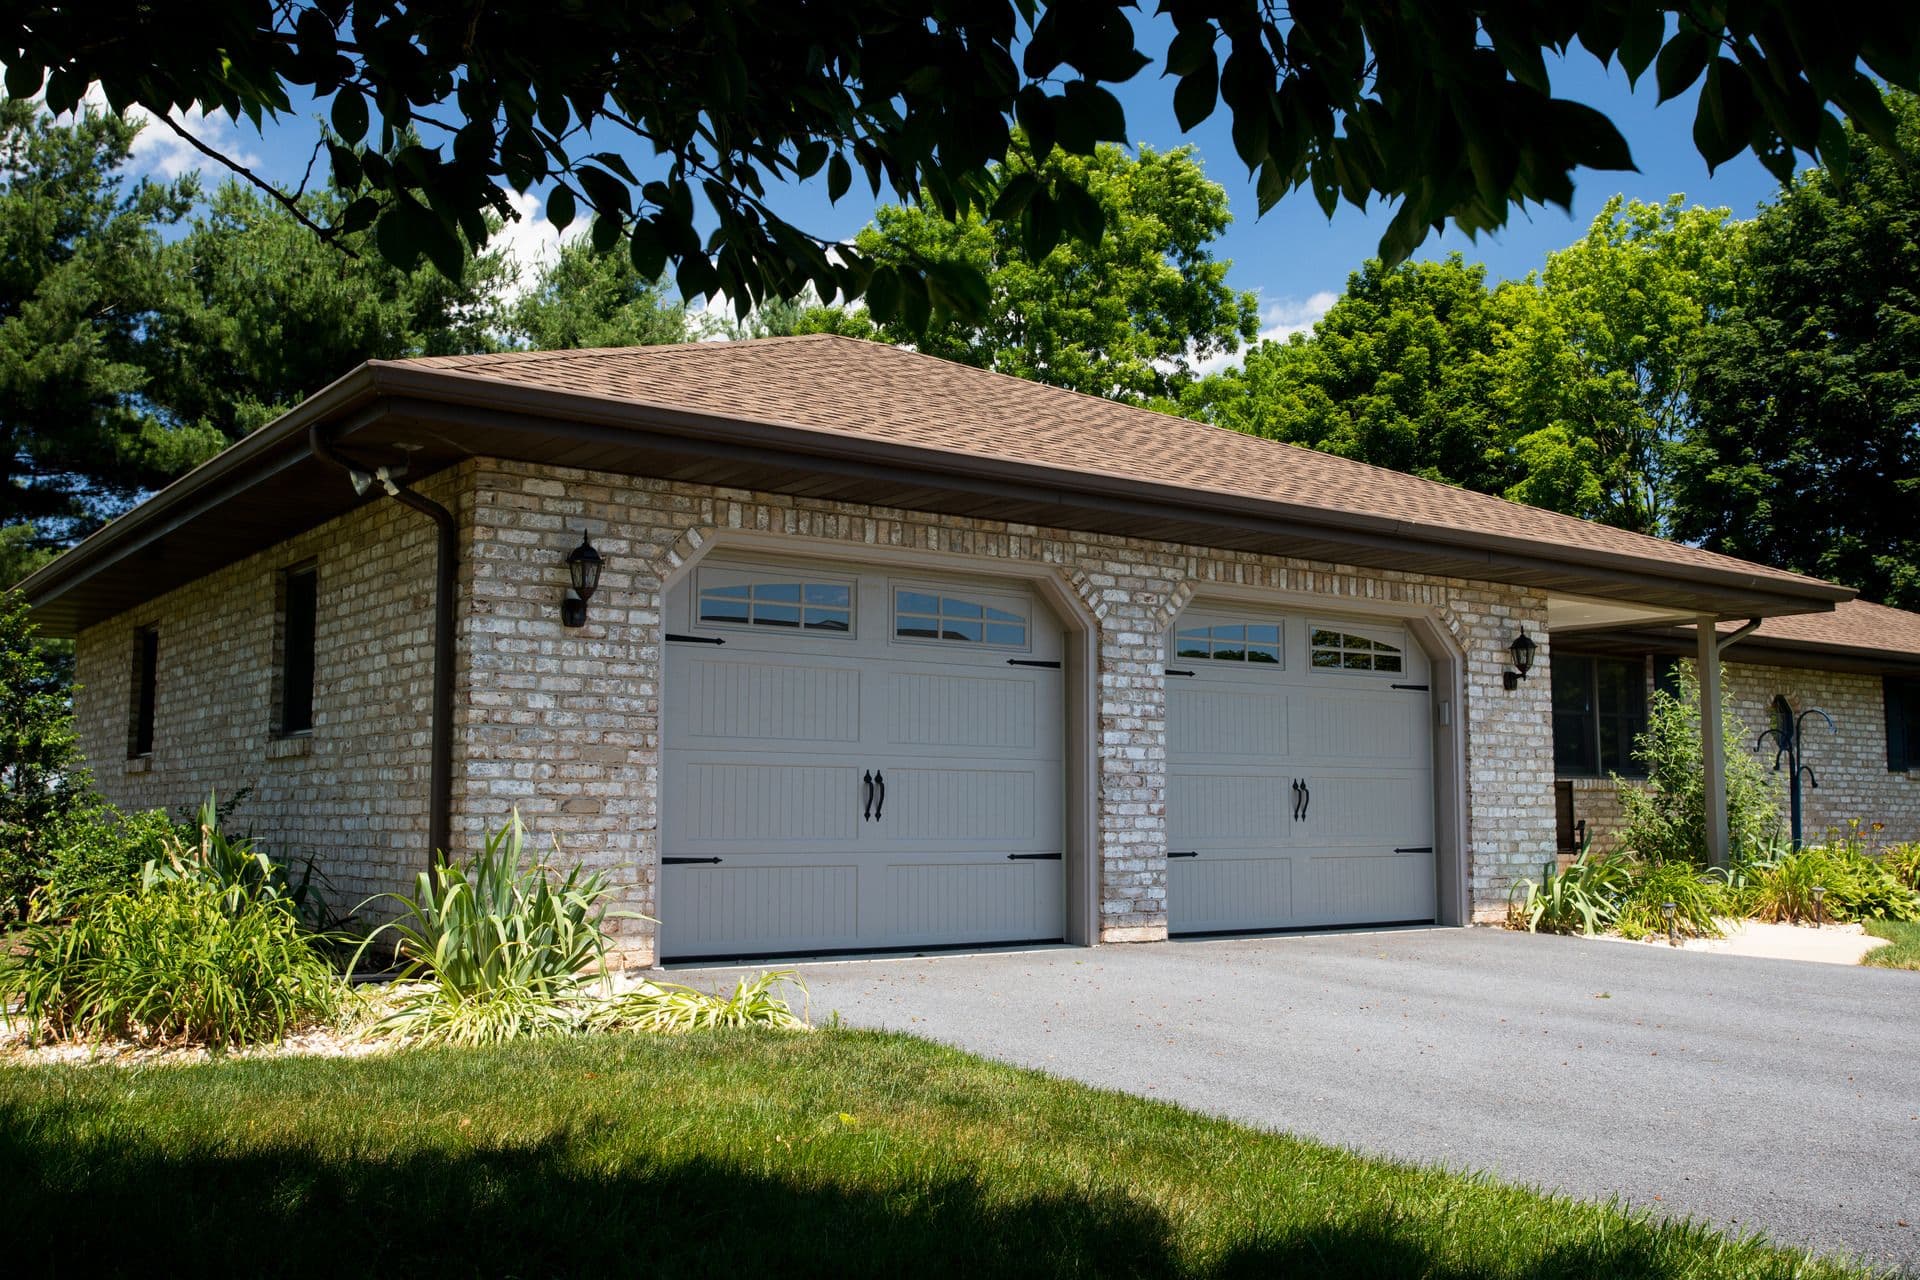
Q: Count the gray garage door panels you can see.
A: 12